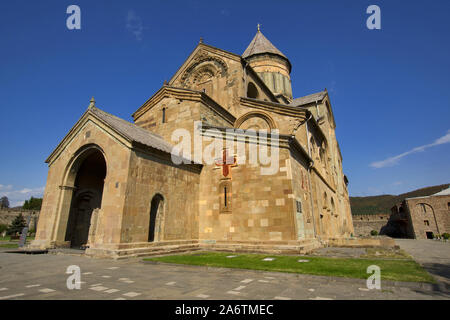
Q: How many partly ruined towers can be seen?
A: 0